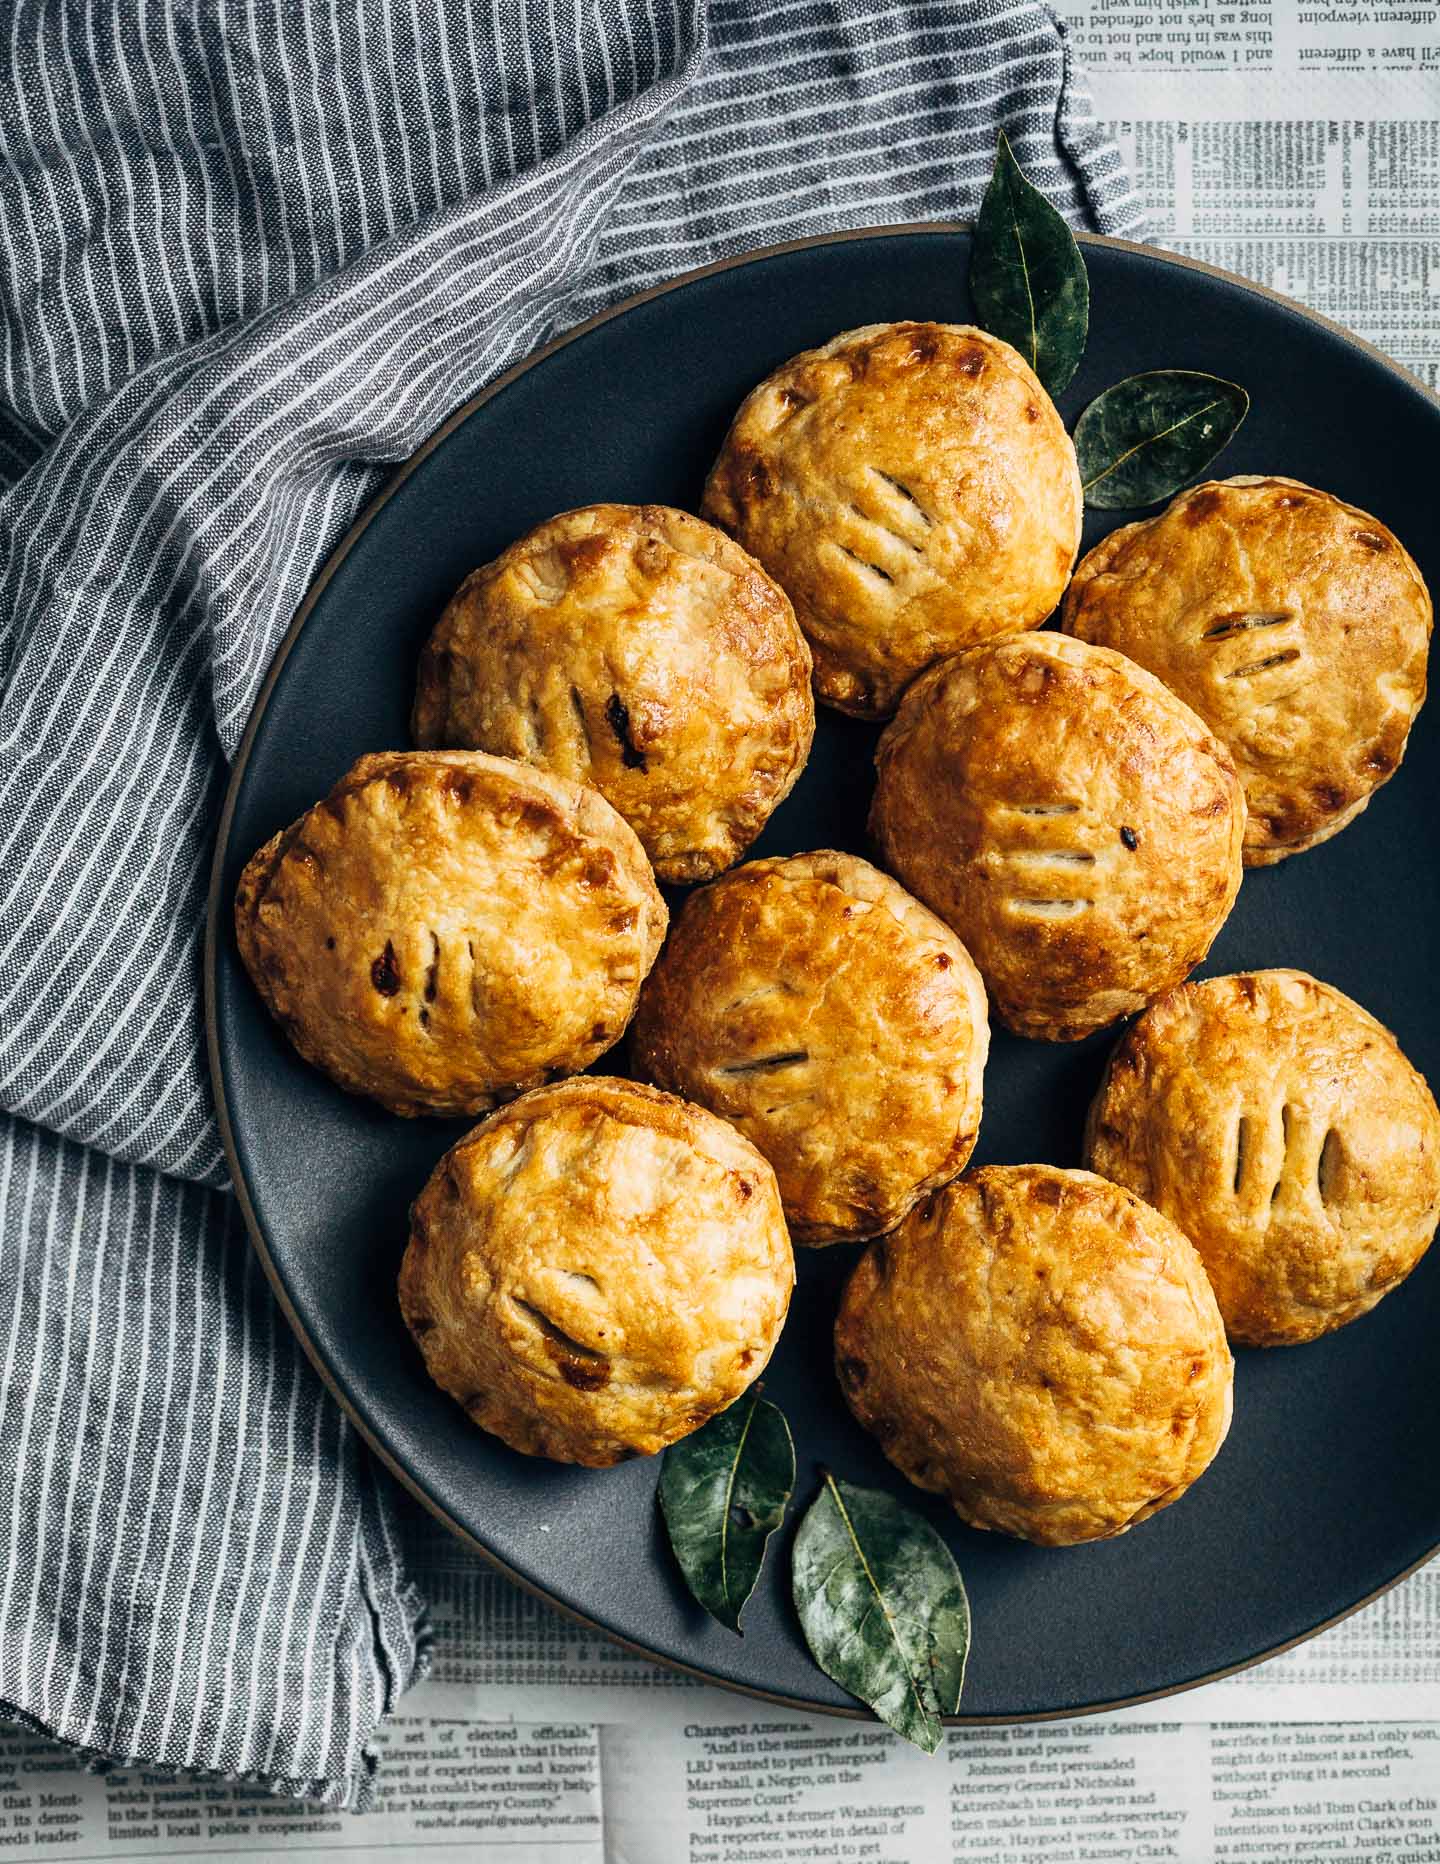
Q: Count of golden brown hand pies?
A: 9